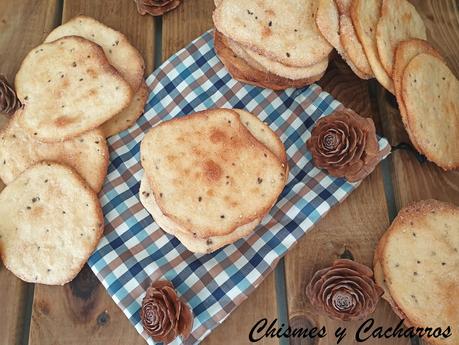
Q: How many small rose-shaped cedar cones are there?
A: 5